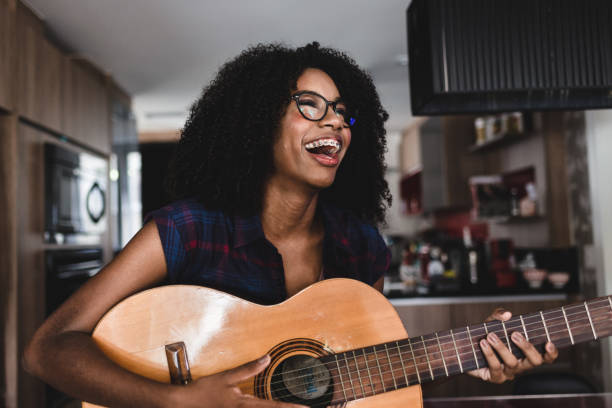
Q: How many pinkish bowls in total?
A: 2